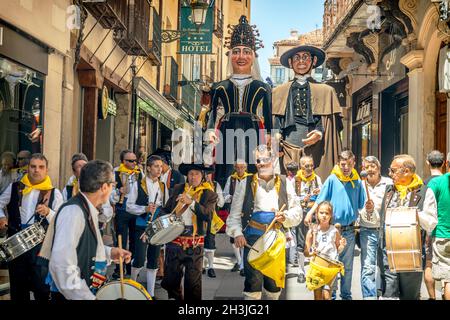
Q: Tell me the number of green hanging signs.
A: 1